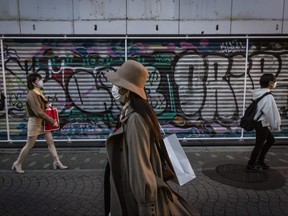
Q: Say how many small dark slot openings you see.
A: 5